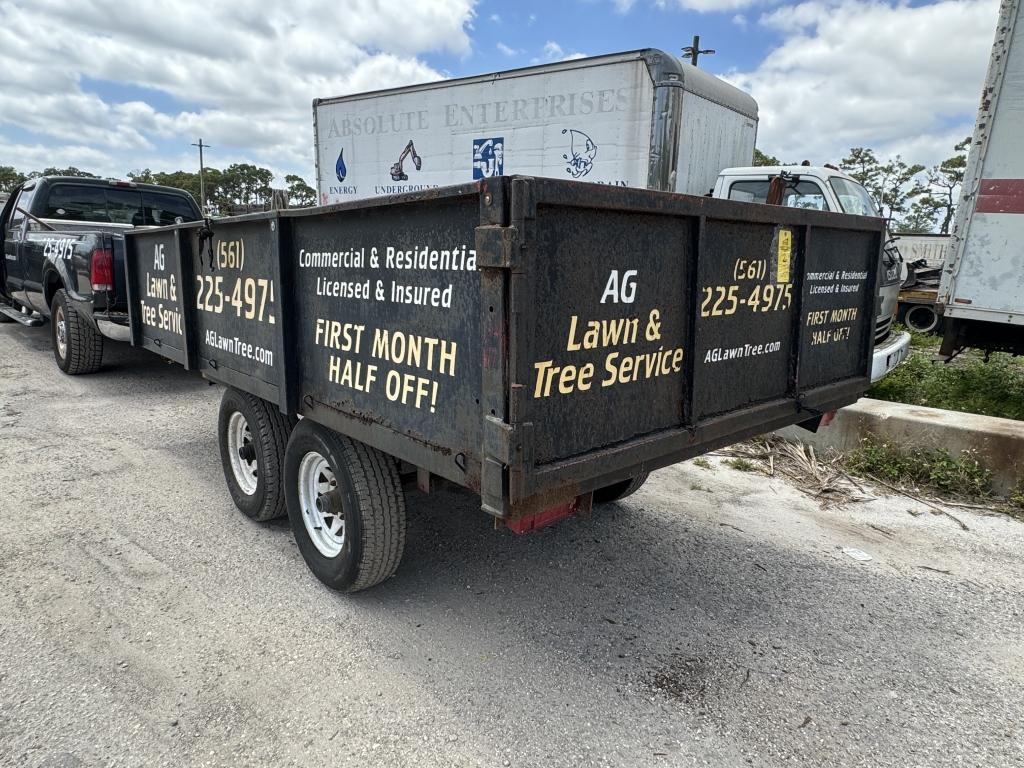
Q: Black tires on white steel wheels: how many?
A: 2